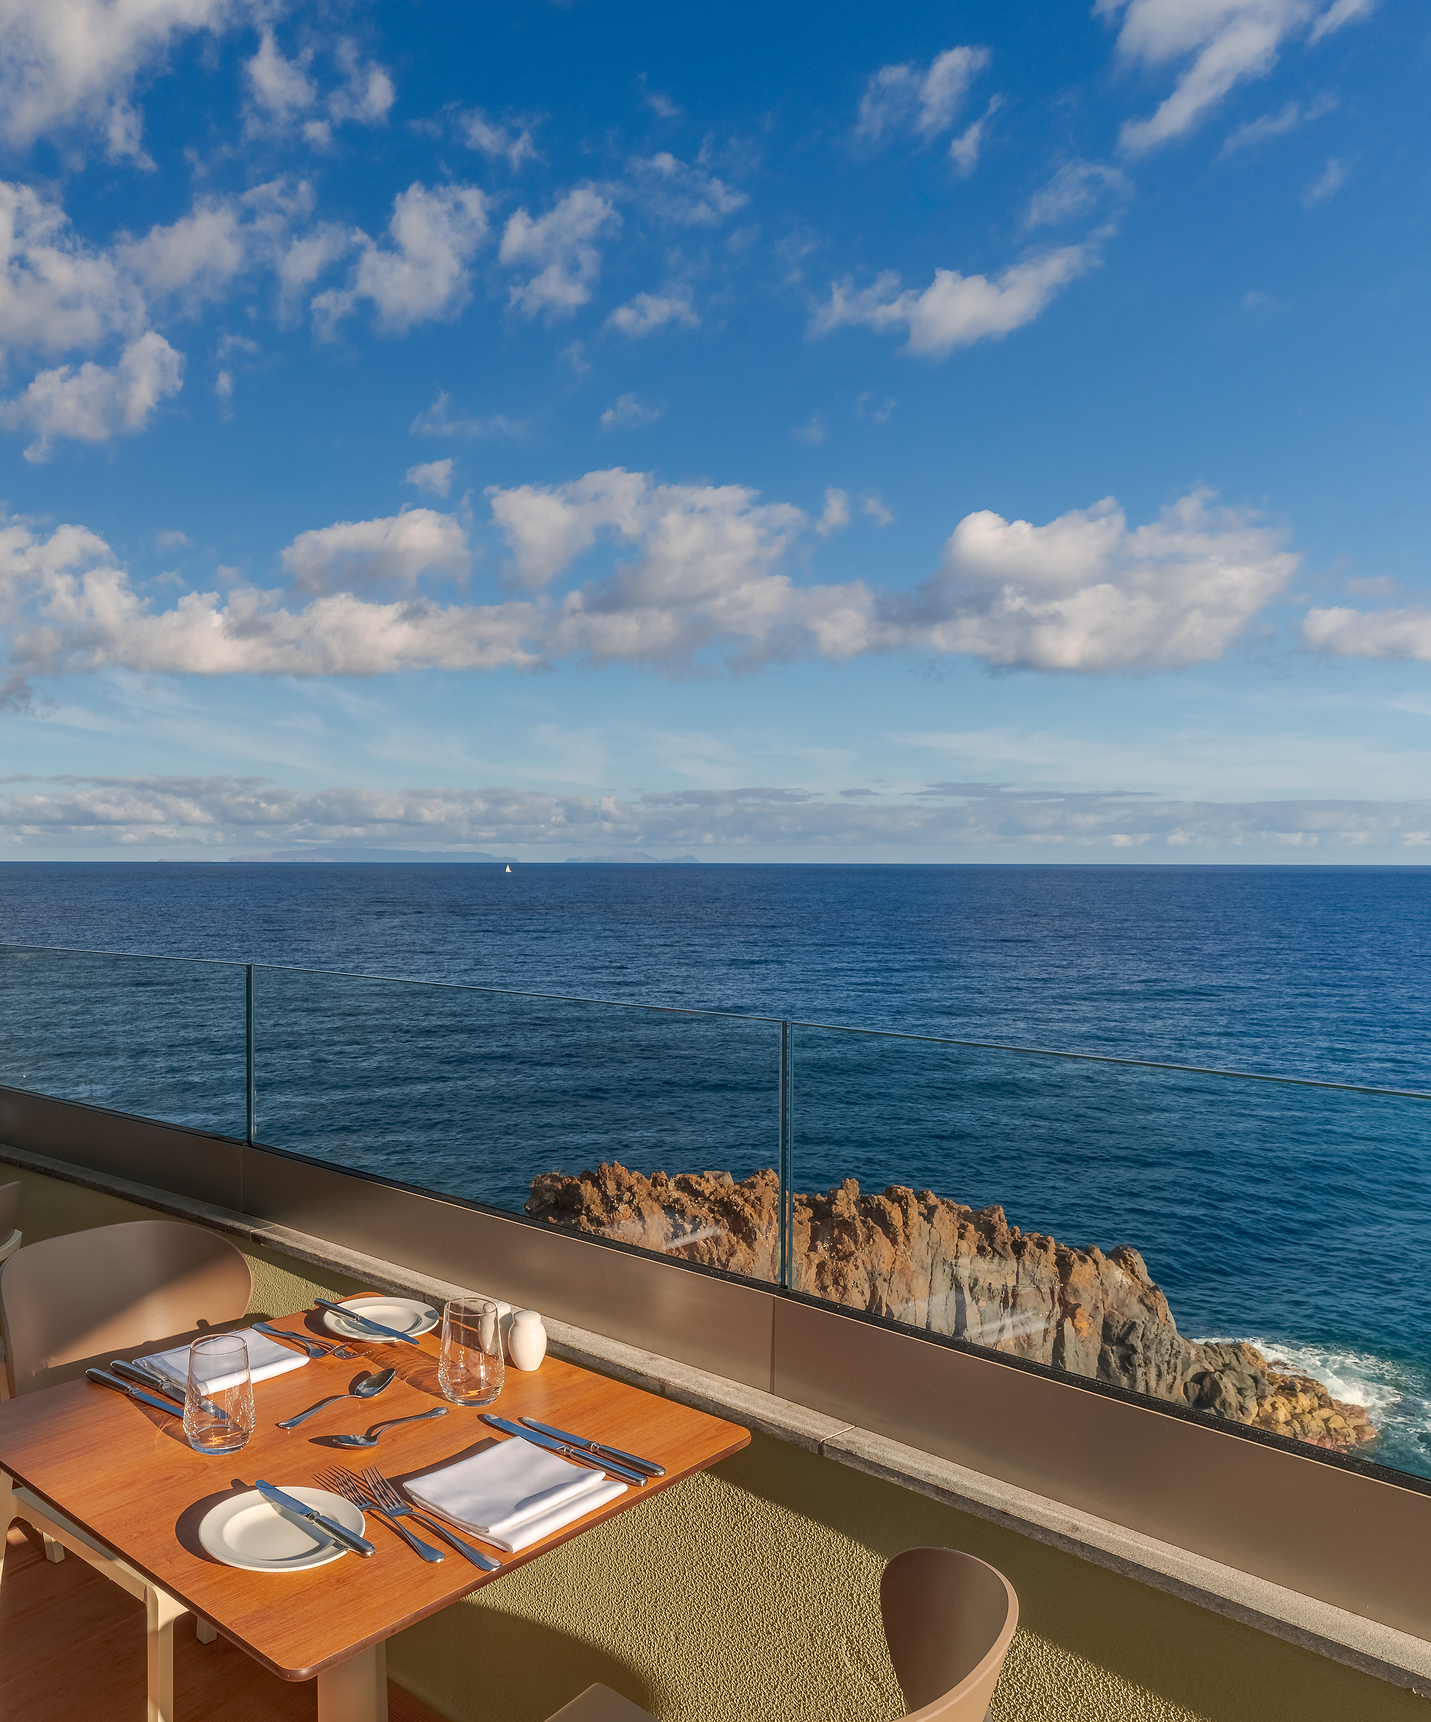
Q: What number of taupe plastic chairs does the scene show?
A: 3